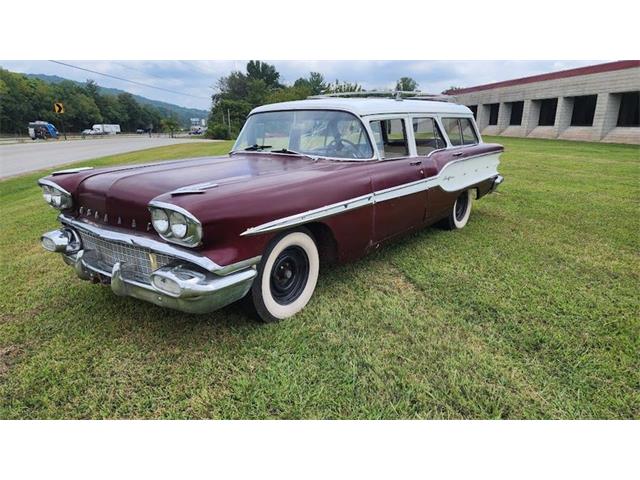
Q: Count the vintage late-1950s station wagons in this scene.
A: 1